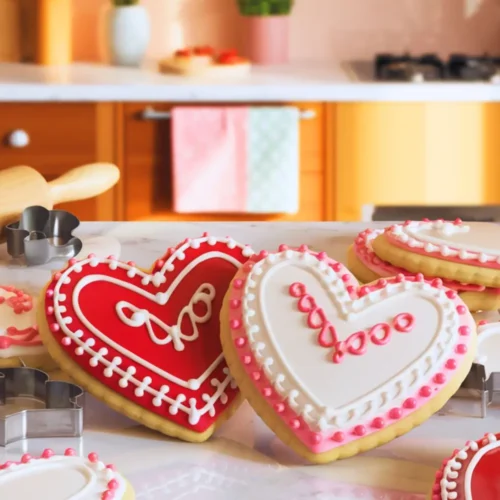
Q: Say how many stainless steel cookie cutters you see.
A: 3